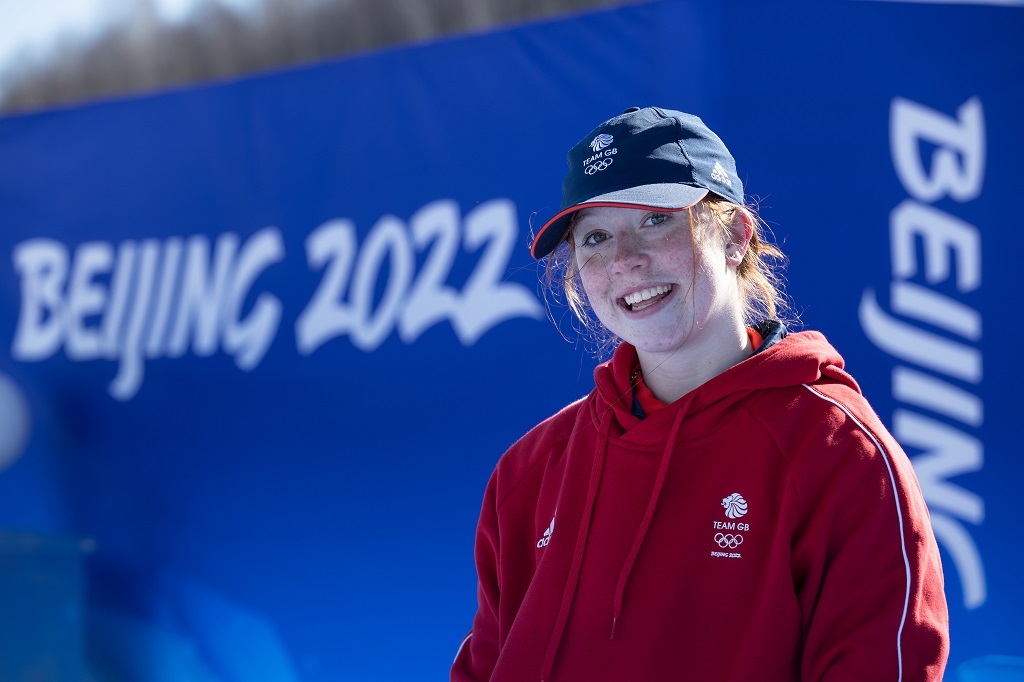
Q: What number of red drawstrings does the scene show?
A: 2